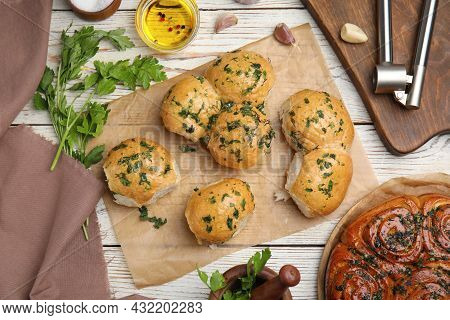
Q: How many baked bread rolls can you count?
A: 7